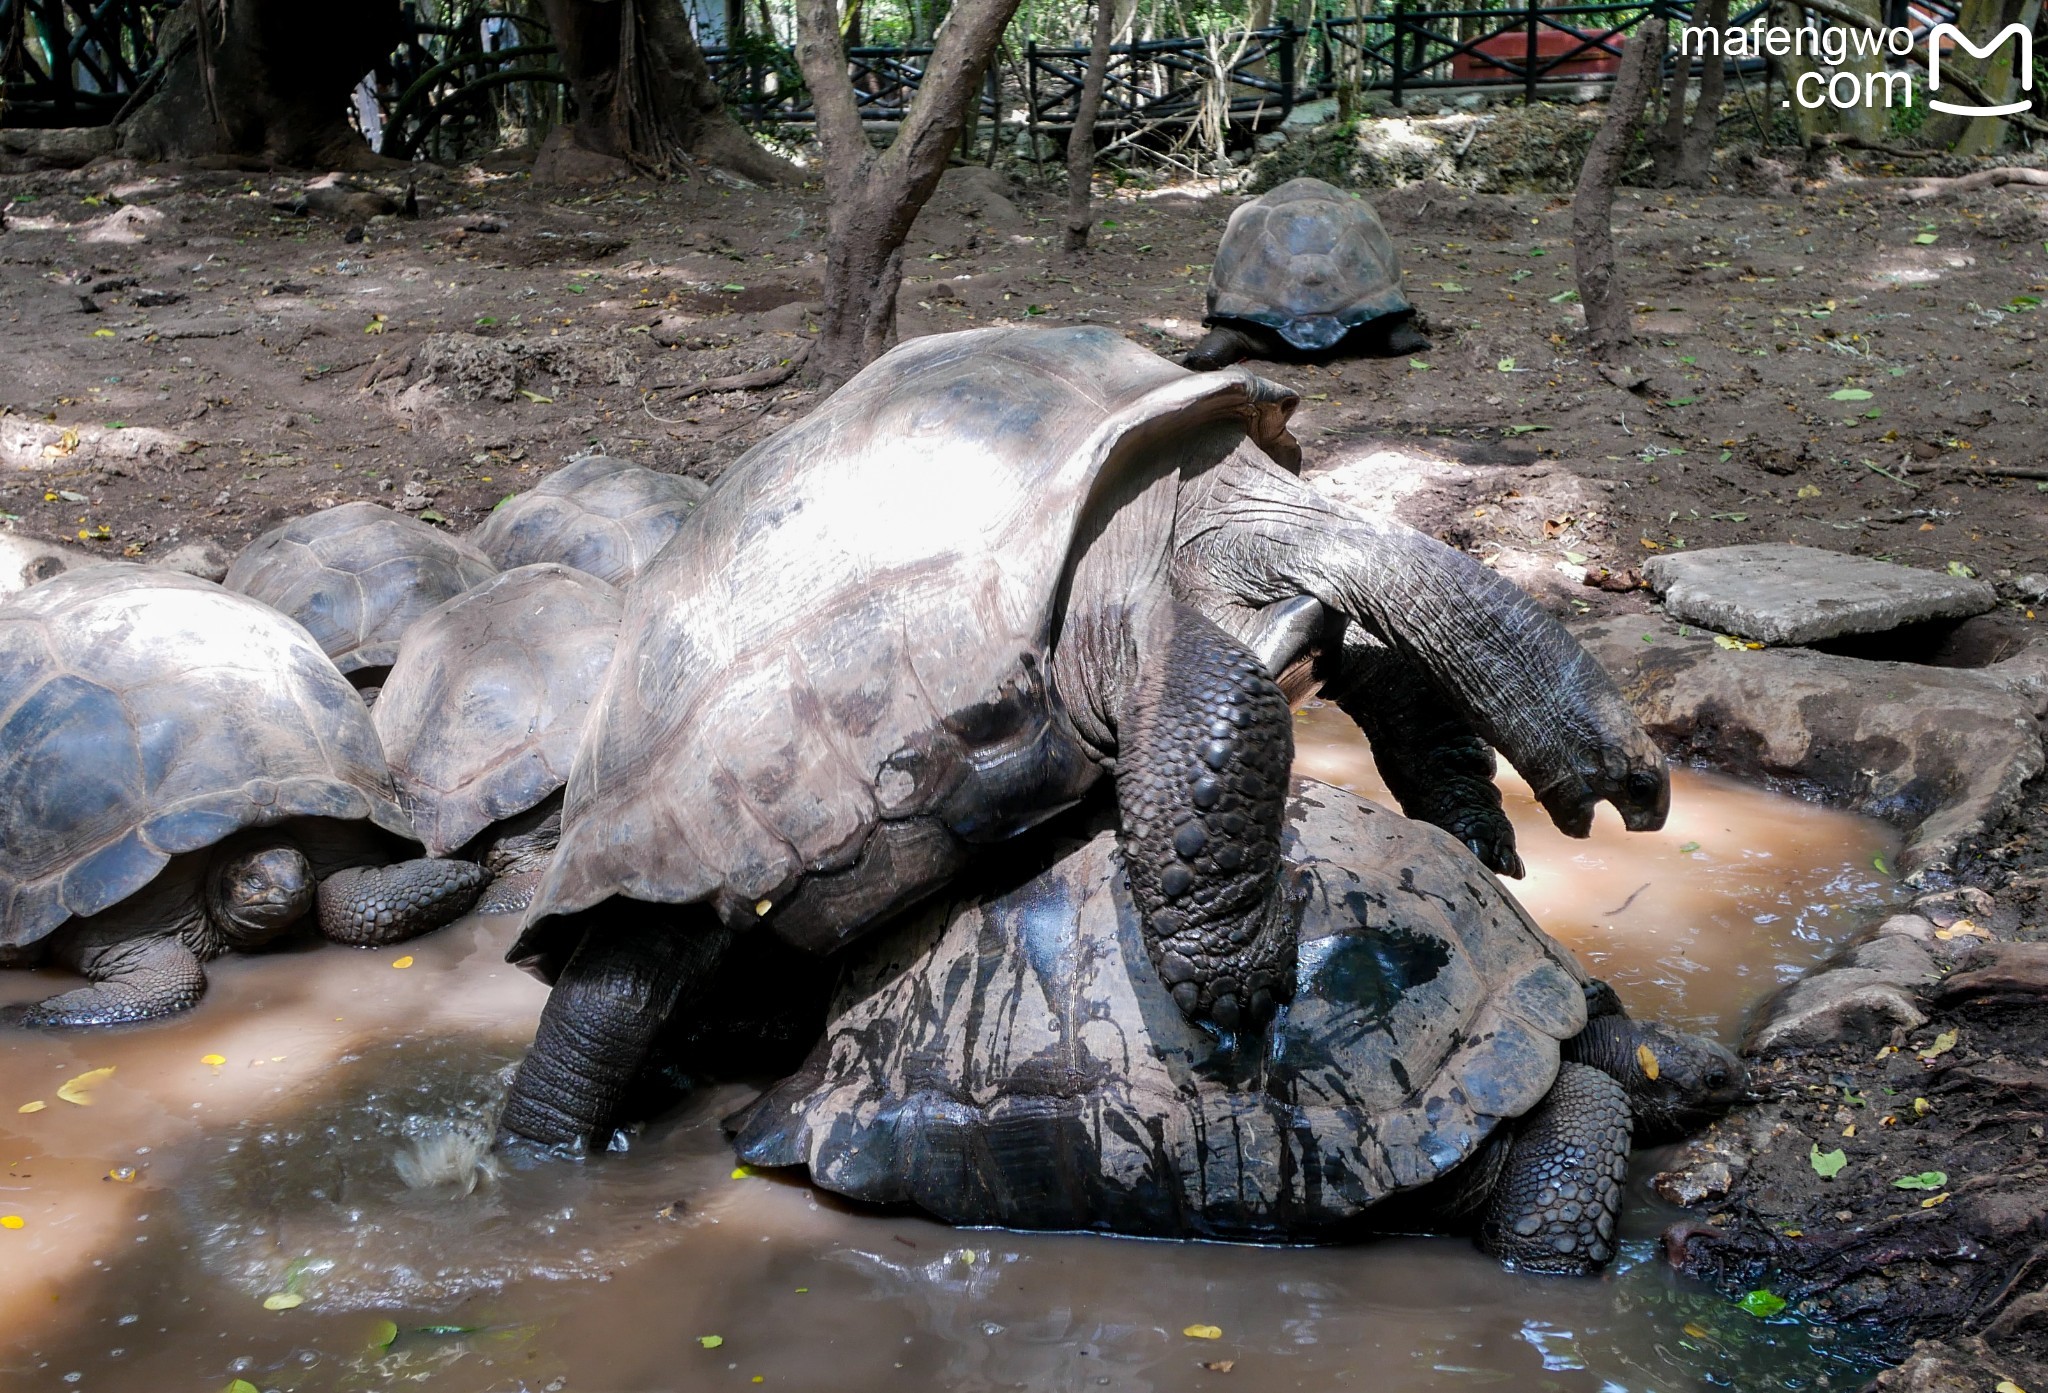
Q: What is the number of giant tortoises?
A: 7